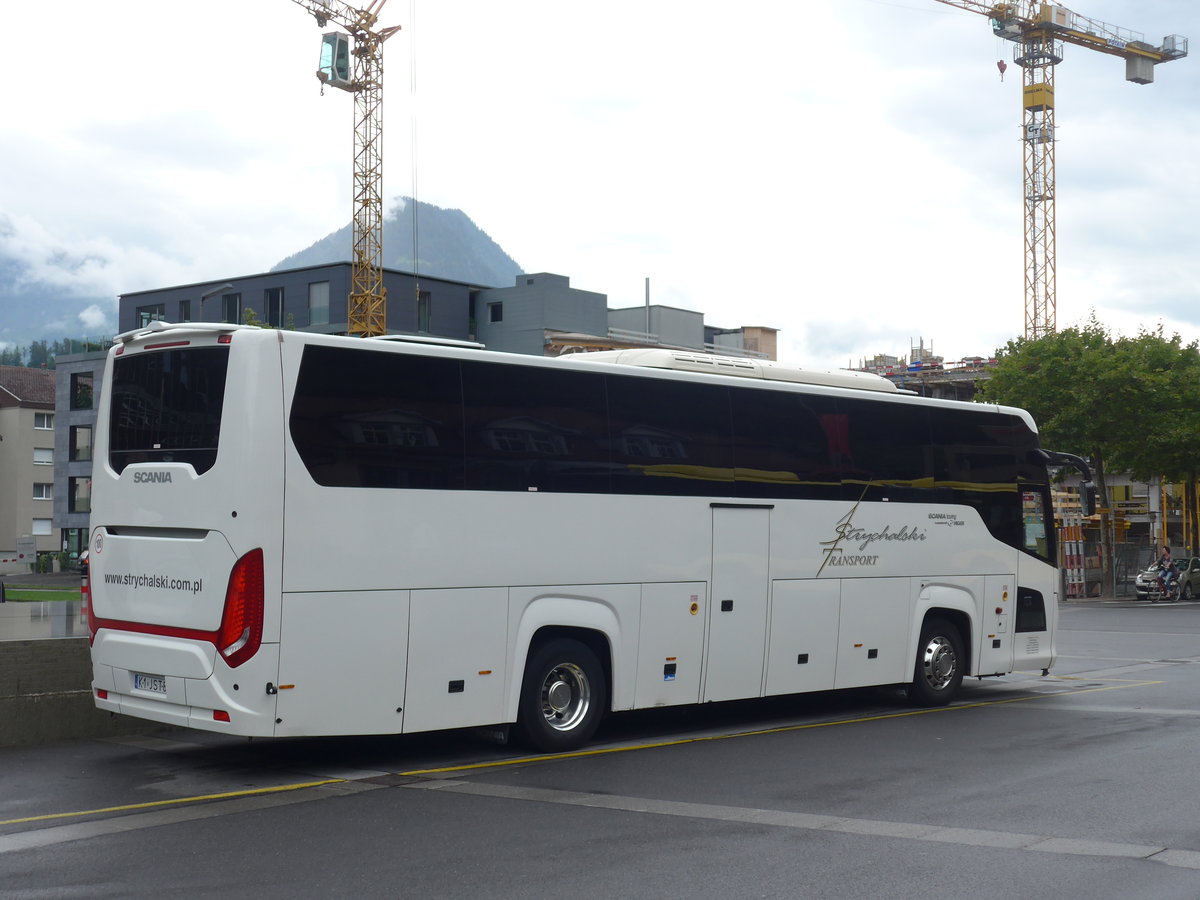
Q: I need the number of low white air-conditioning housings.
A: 1